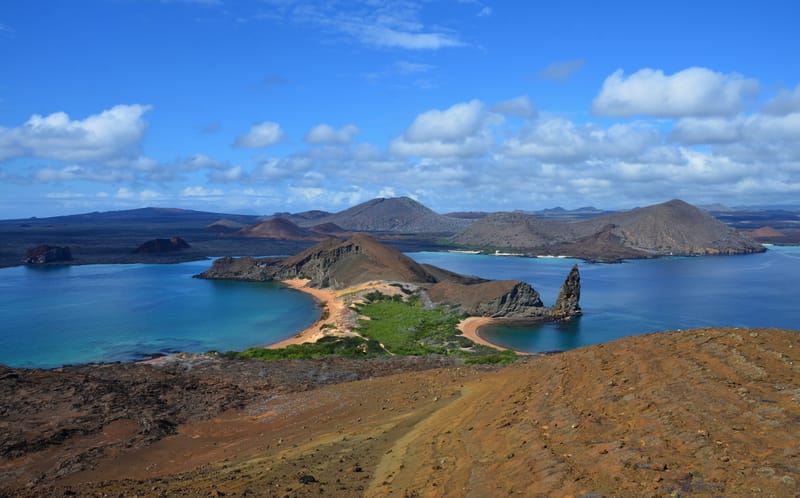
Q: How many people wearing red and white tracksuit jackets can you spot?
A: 0